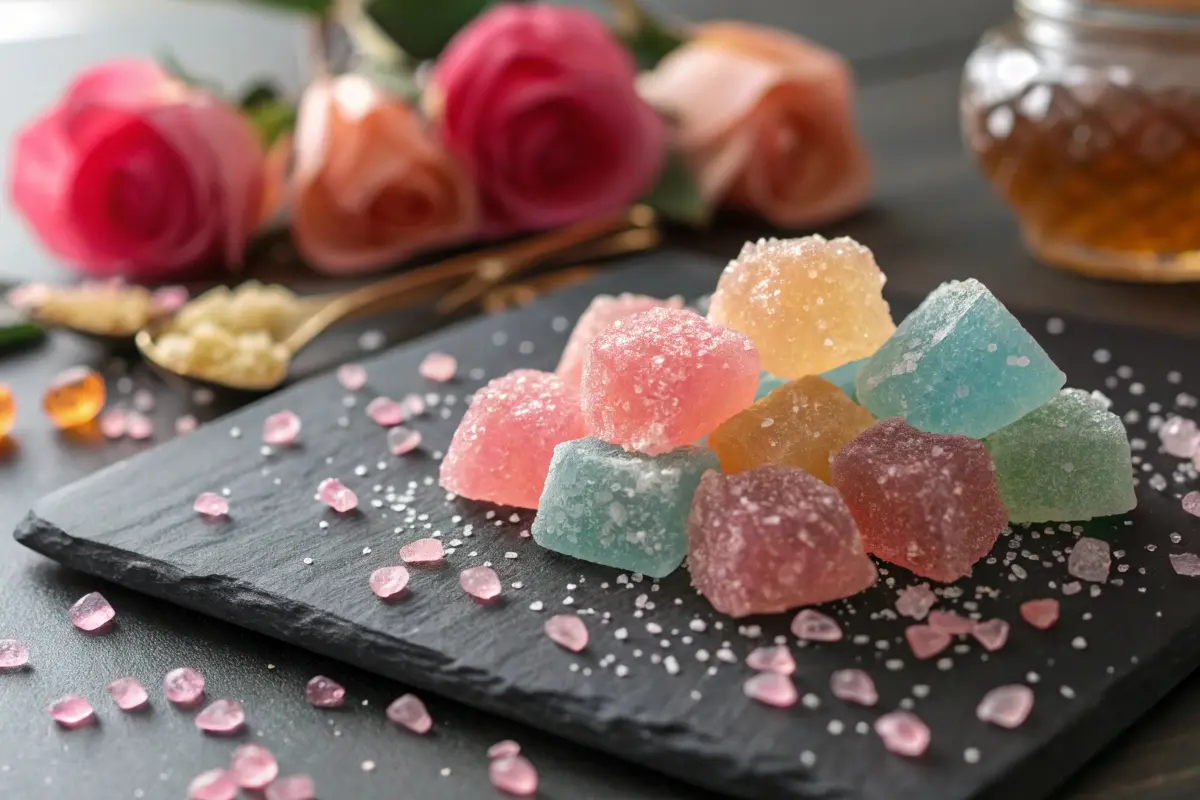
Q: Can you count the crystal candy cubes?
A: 11